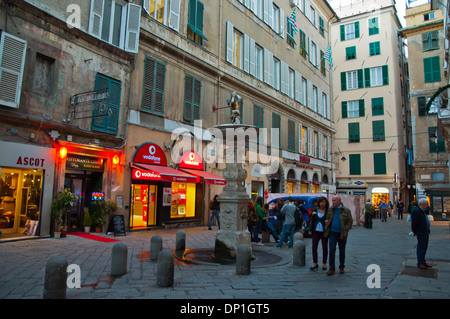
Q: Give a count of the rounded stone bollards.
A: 8